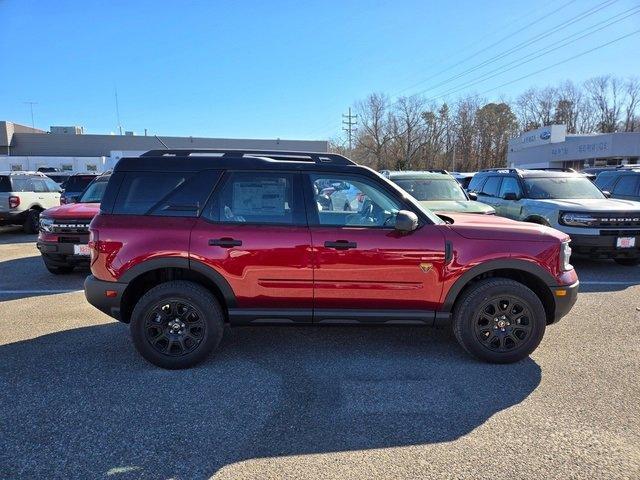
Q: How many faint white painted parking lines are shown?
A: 2